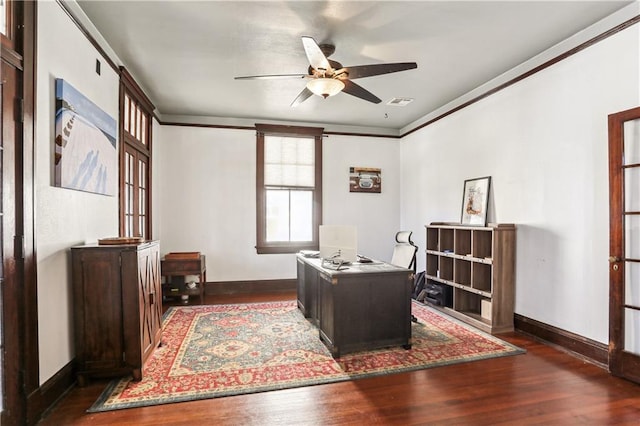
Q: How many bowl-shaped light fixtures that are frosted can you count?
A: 1